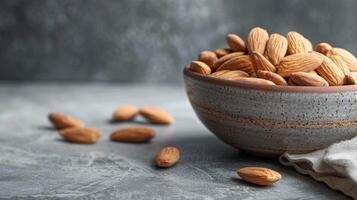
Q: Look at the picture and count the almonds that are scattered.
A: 7